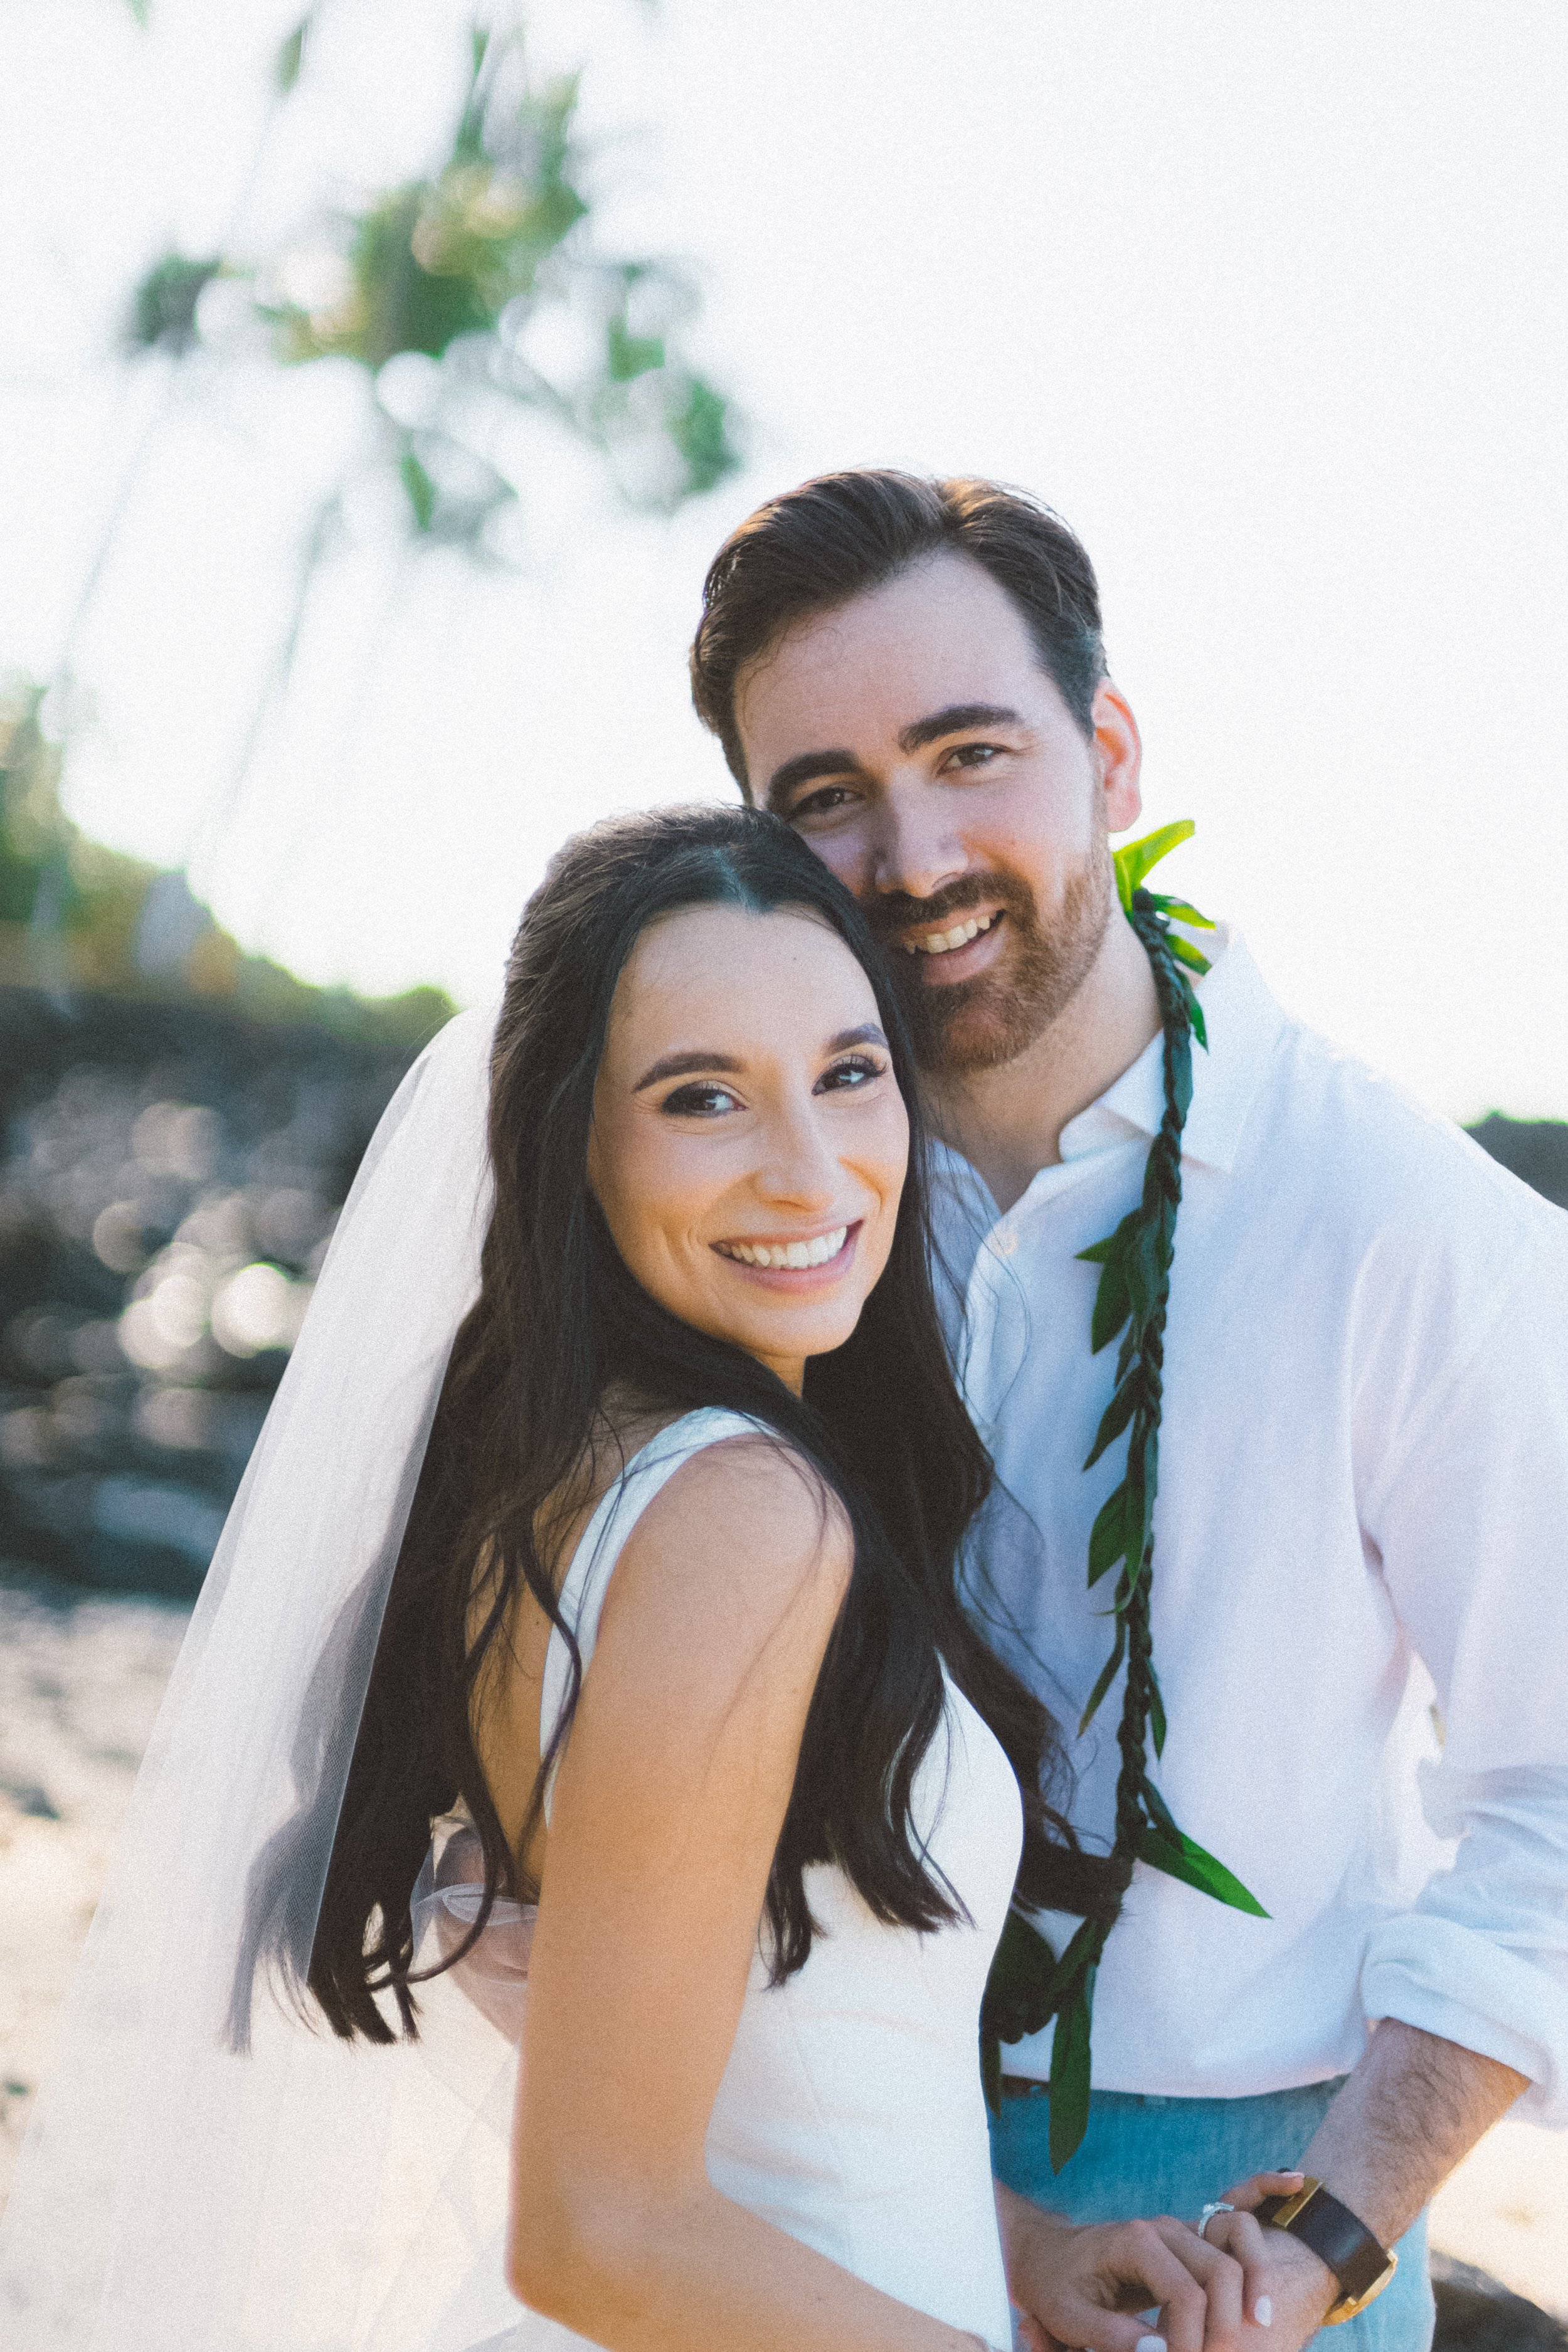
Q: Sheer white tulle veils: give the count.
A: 1